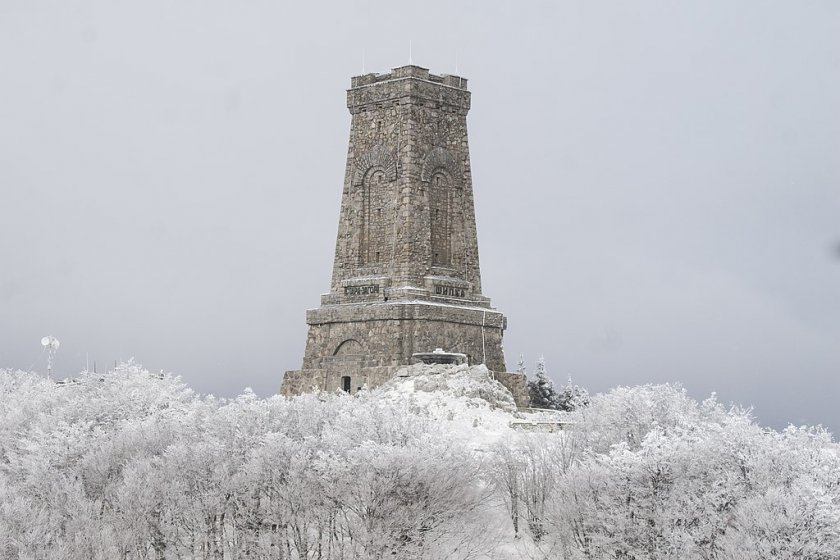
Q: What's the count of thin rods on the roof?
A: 3